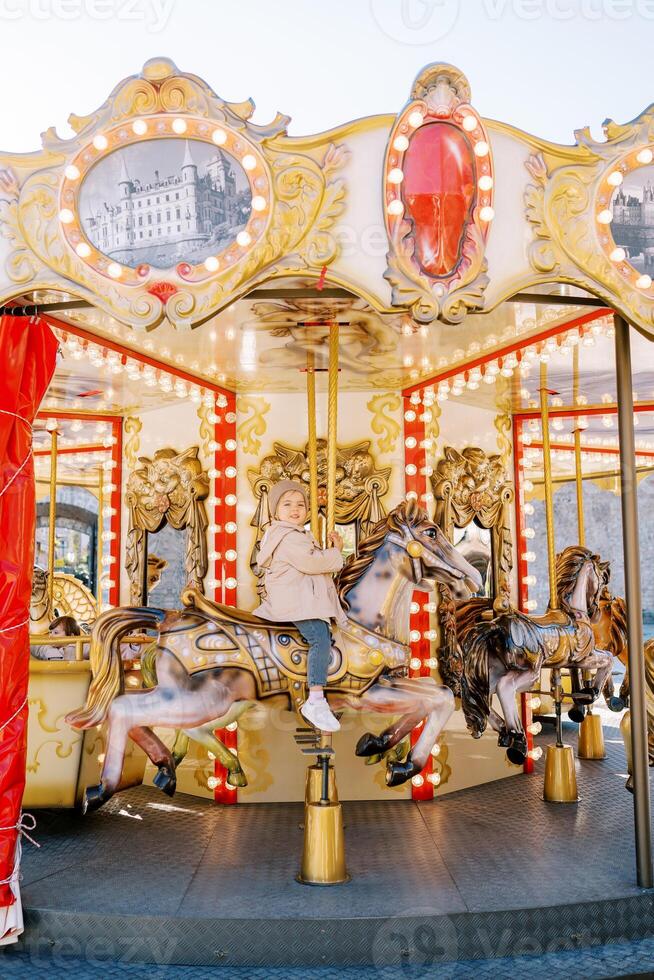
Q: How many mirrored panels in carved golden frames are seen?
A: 3